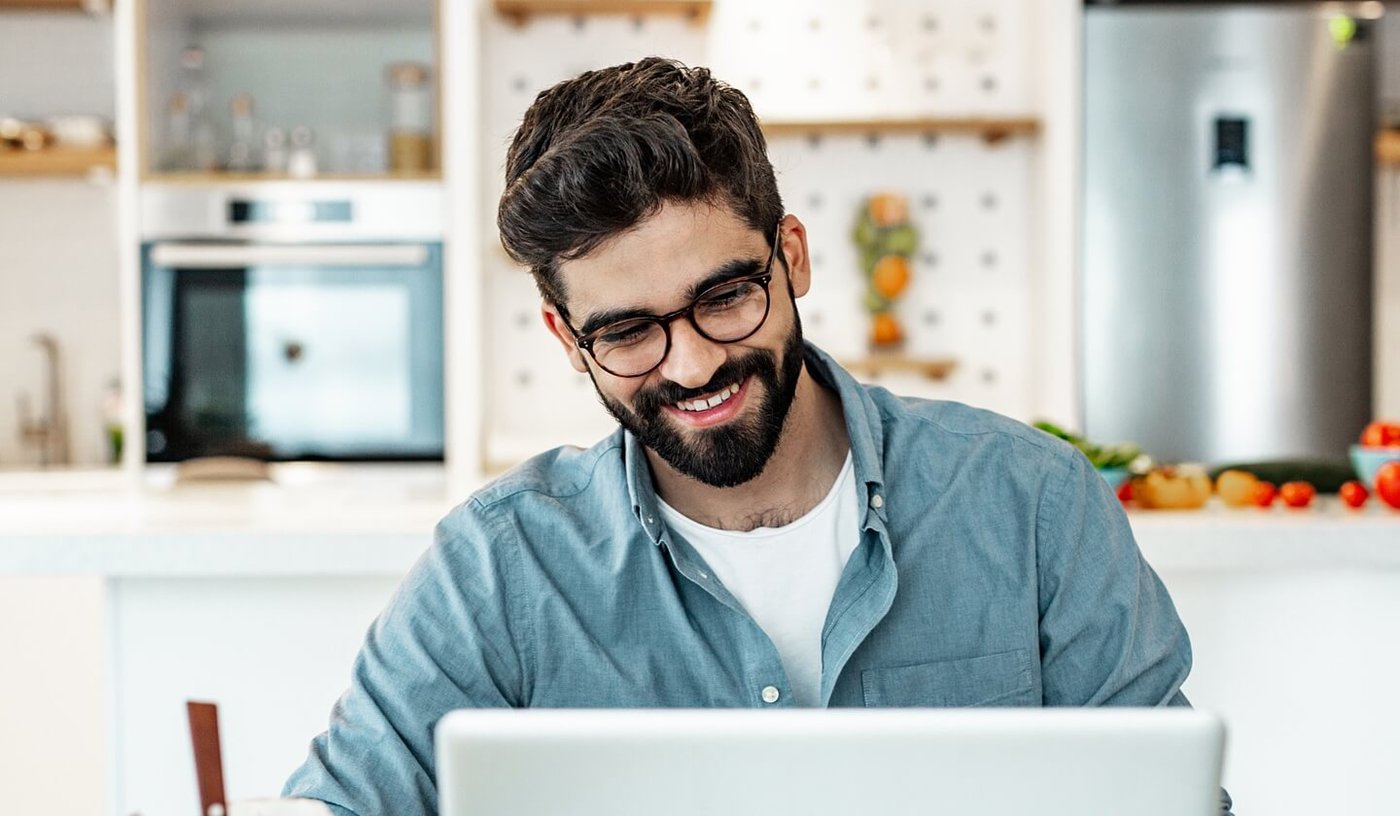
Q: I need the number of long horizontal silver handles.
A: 1